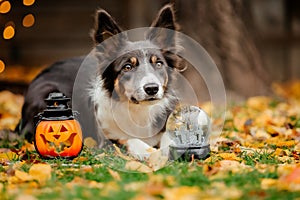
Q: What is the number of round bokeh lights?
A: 5